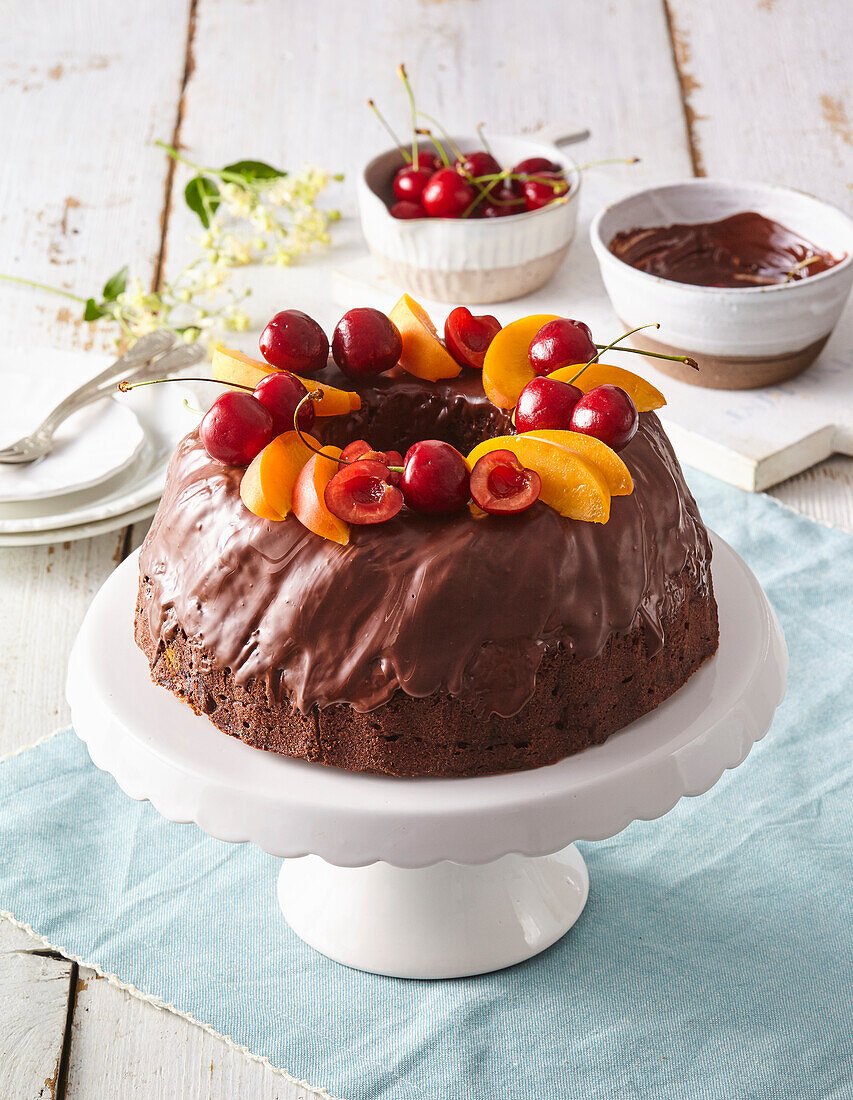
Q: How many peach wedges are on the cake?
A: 8